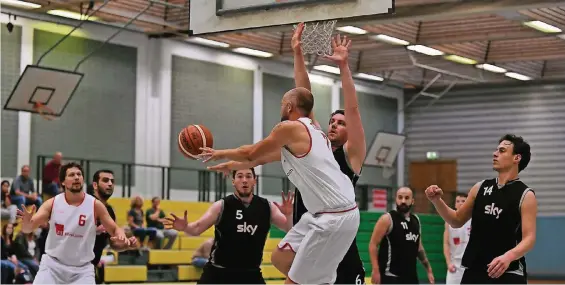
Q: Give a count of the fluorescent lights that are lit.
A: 13